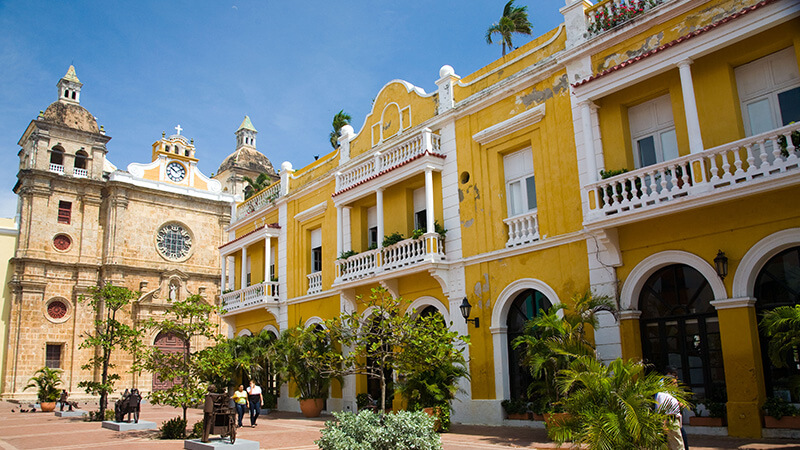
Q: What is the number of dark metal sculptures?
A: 3